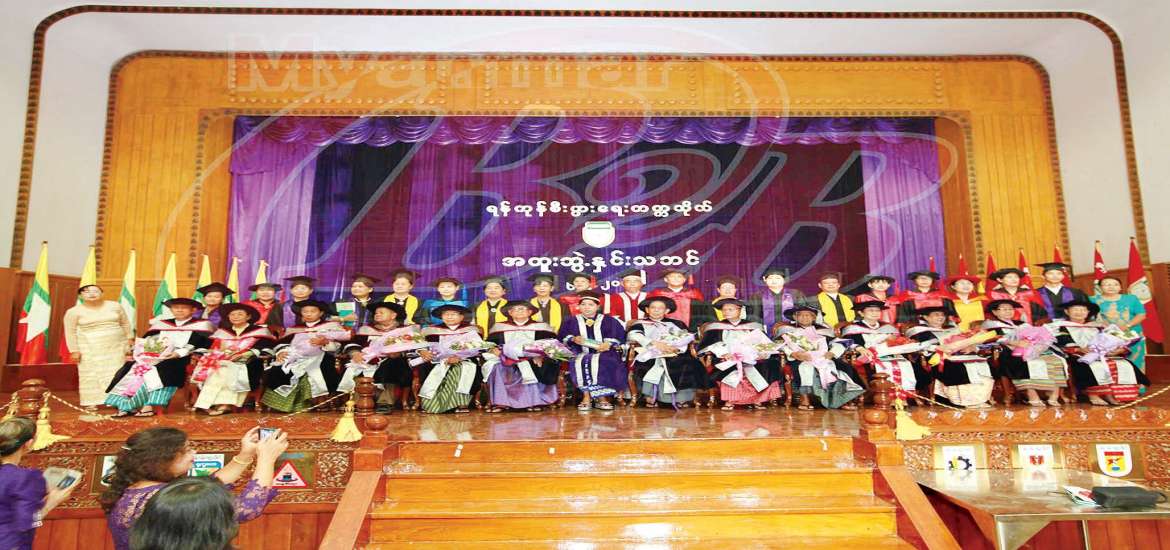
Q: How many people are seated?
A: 14